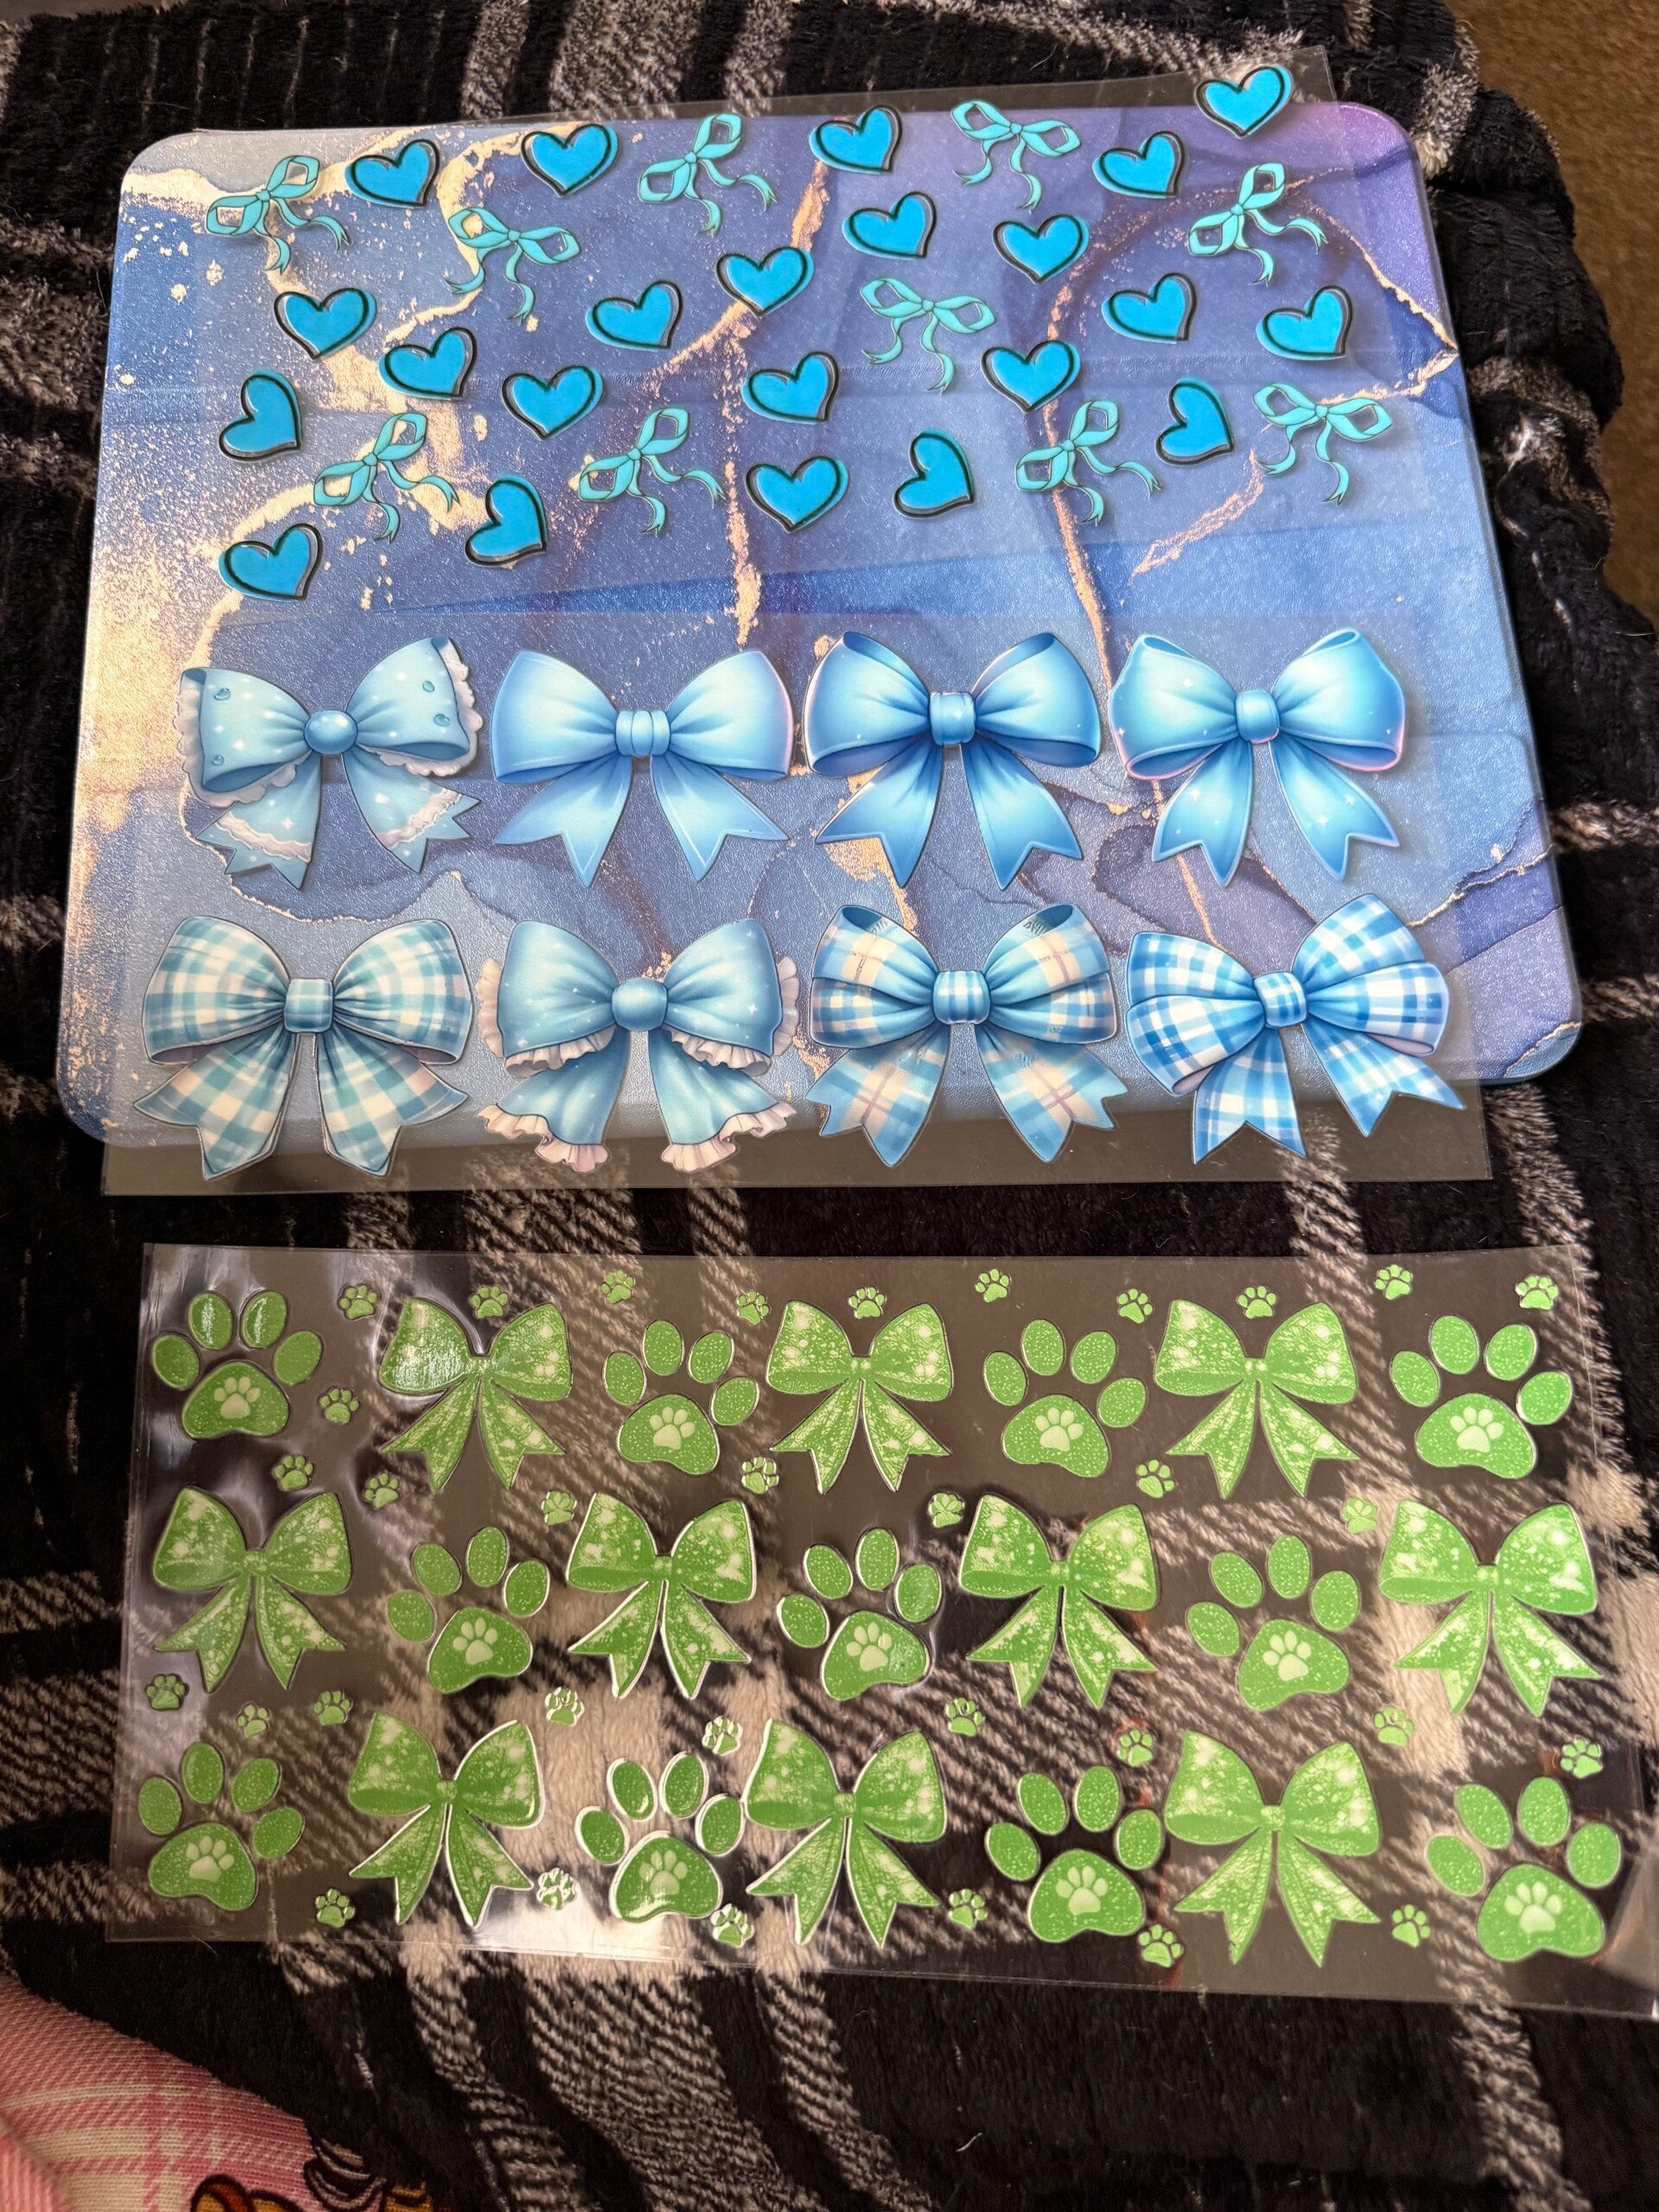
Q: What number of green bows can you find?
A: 10